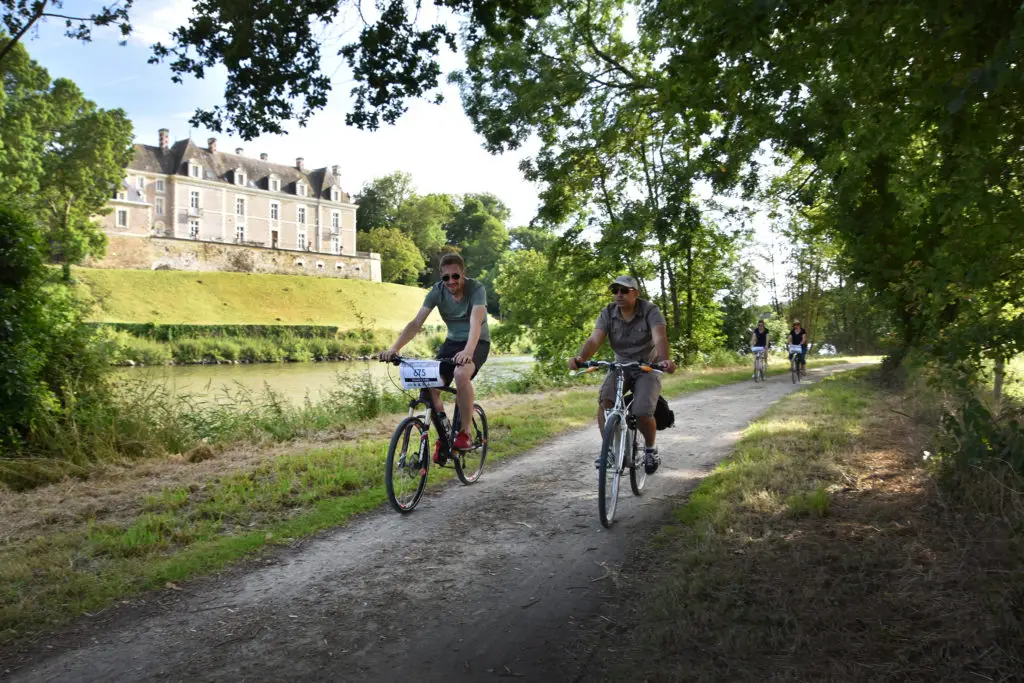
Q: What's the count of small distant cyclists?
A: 2